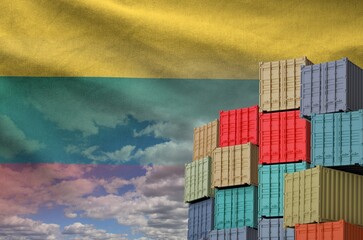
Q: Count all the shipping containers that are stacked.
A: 15